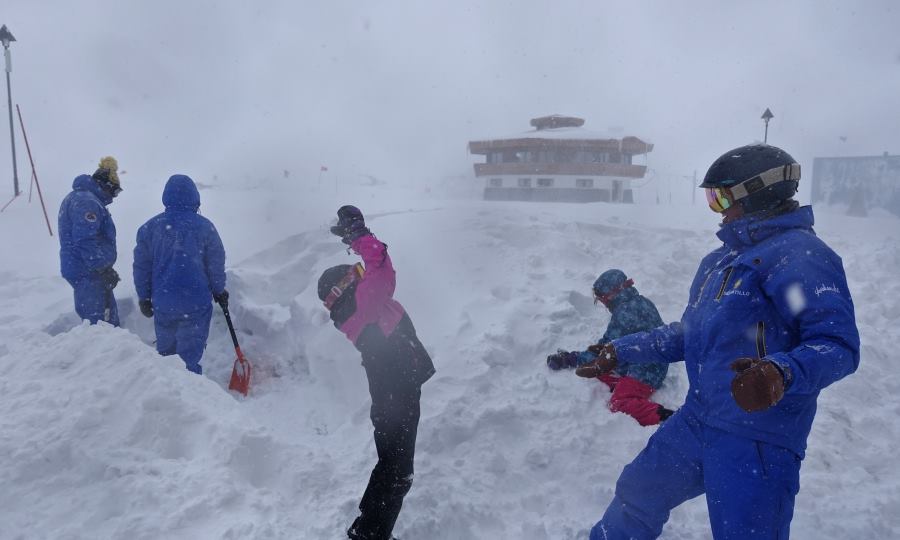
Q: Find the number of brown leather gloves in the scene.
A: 2